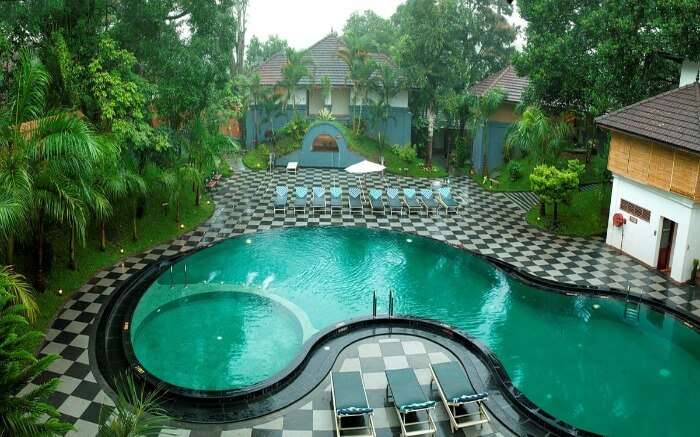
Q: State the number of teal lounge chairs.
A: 13